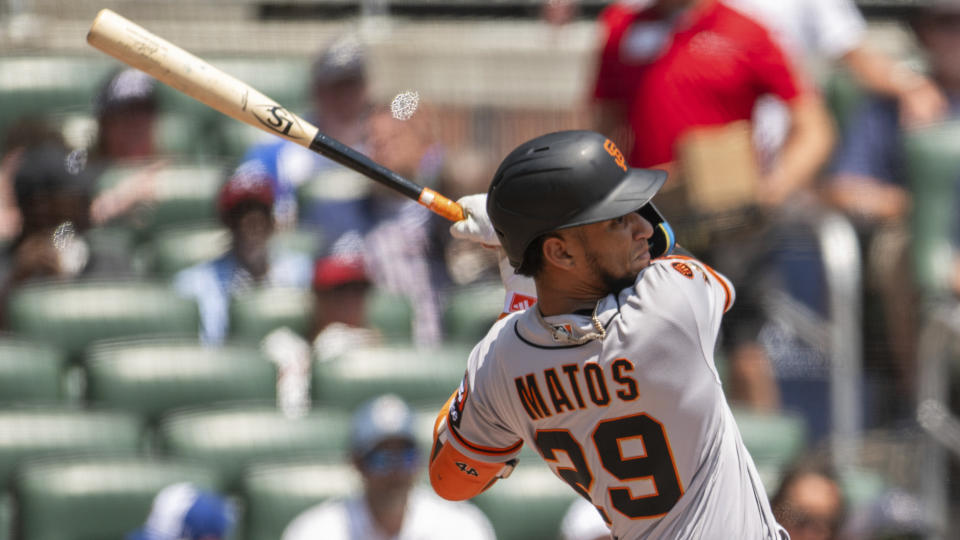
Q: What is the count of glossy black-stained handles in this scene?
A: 1